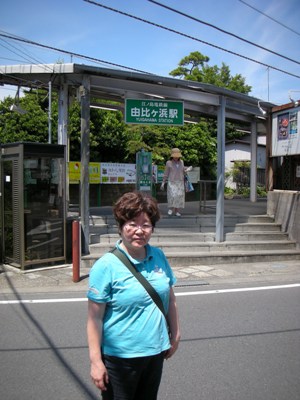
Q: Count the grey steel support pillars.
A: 4